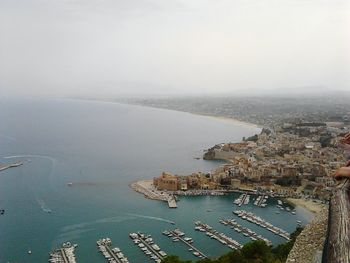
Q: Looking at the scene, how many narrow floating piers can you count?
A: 9